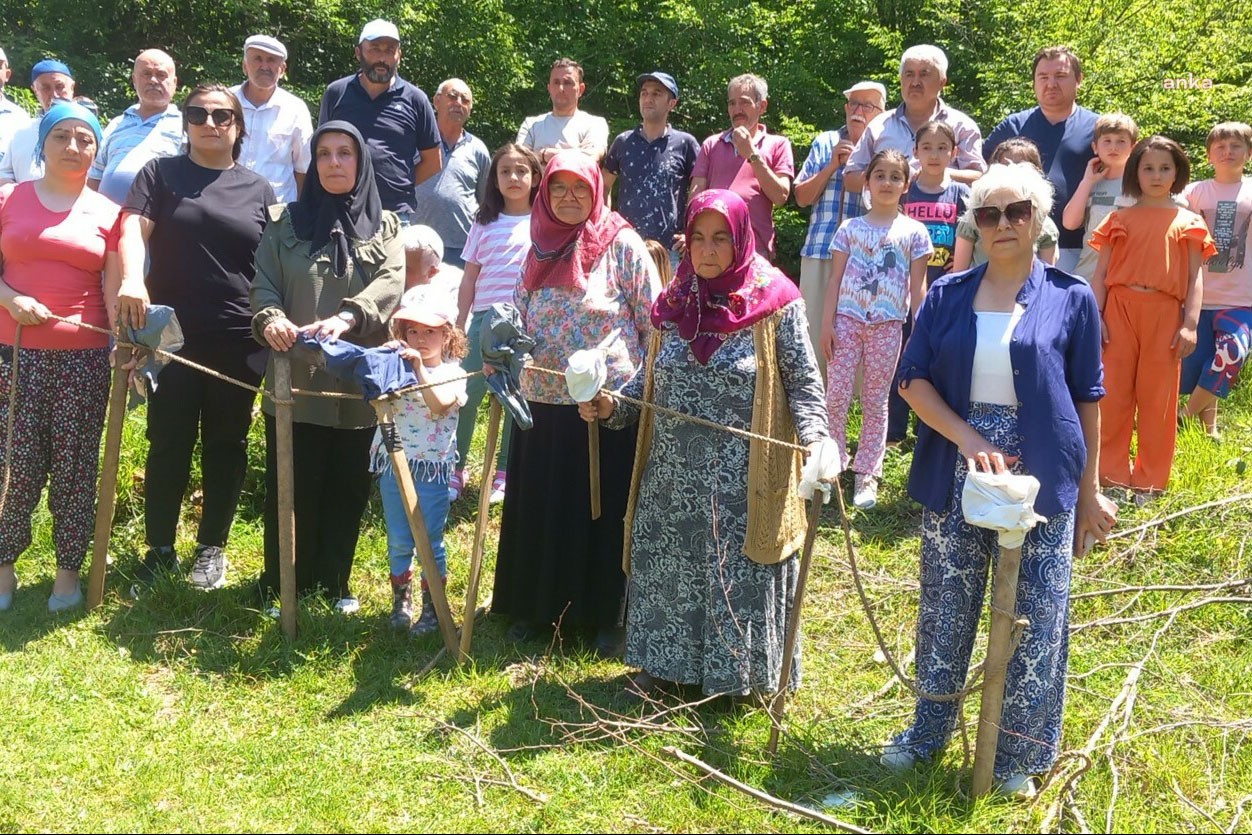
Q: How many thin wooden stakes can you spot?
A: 7